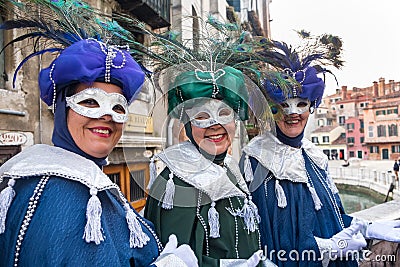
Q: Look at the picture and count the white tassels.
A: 12